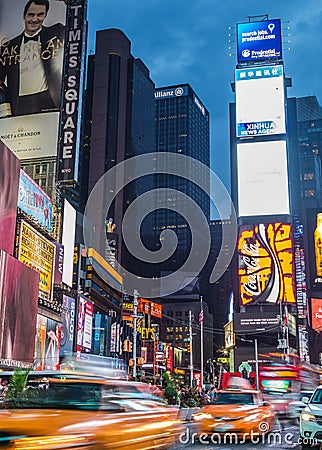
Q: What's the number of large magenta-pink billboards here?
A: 2